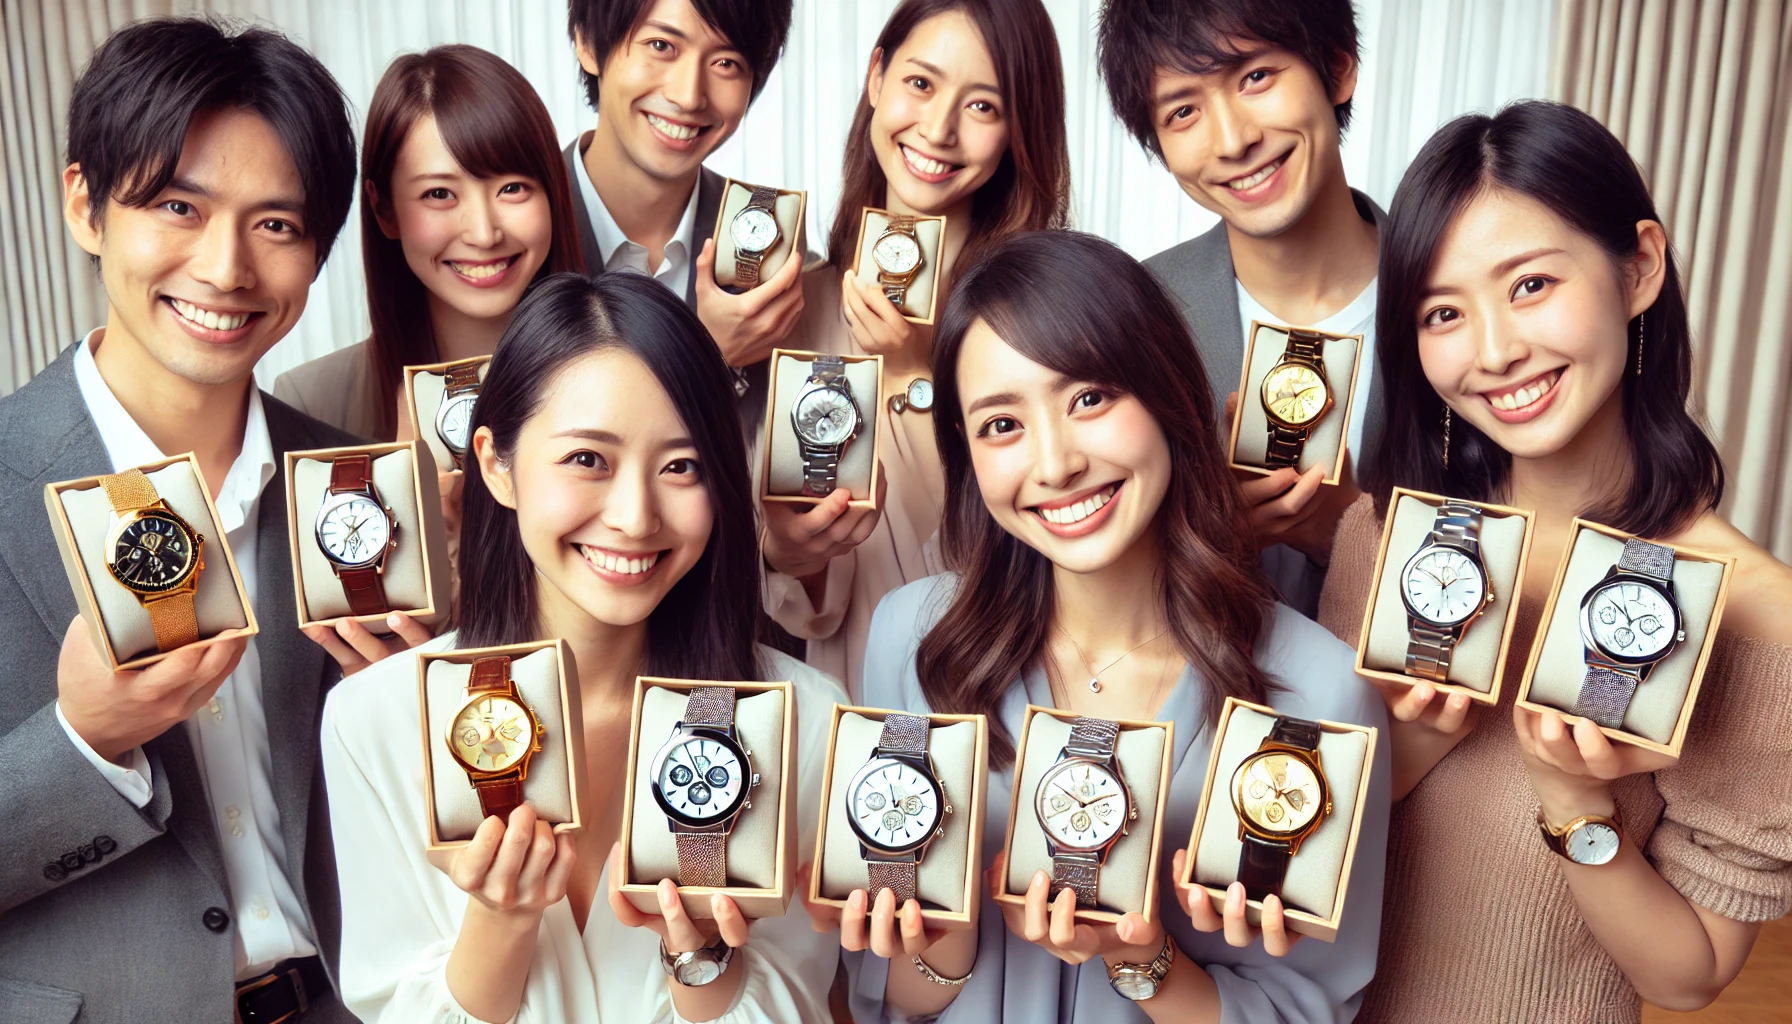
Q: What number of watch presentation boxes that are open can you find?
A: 14